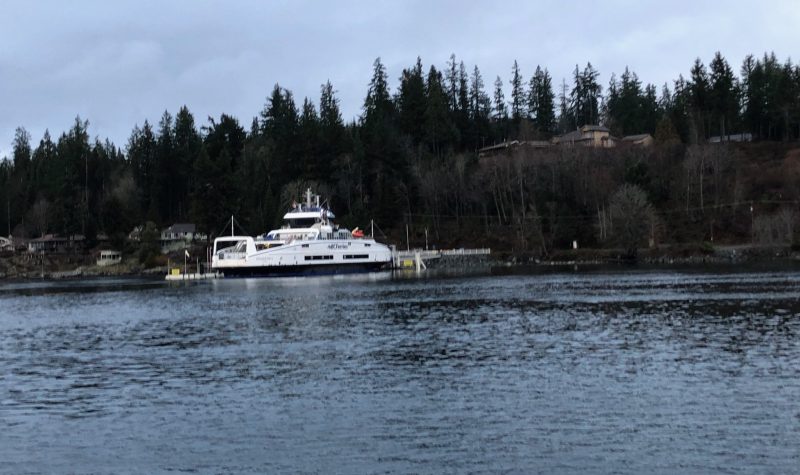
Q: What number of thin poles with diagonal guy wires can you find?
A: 2